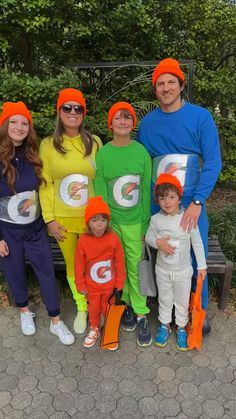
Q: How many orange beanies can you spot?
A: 6